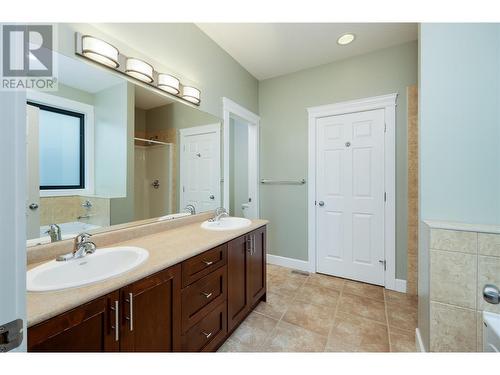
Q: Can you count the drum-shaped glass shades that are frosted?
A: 4